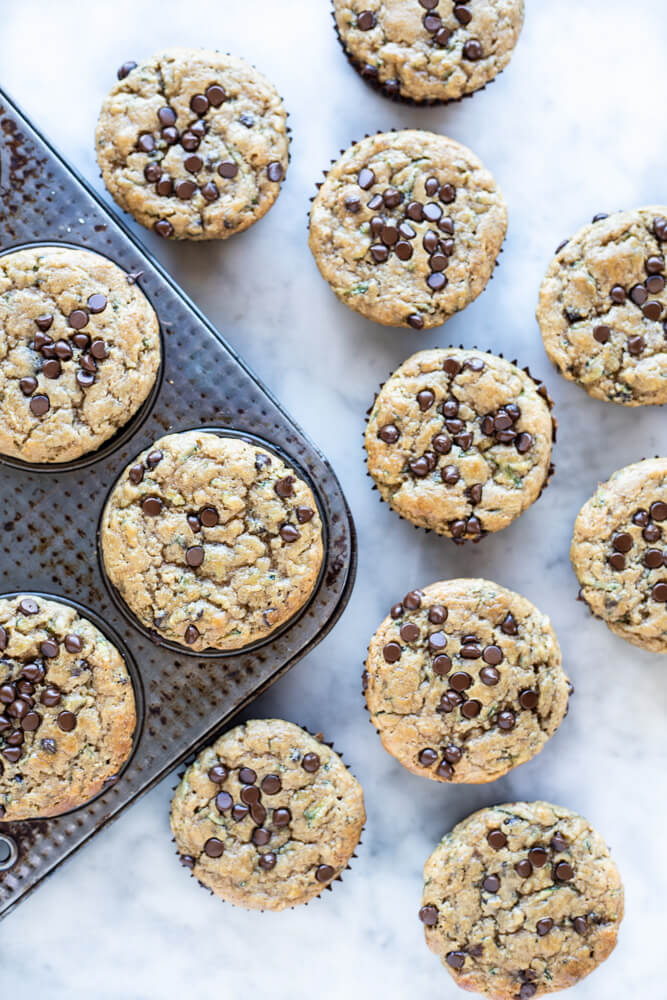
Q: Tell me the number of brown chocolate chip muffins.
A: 12